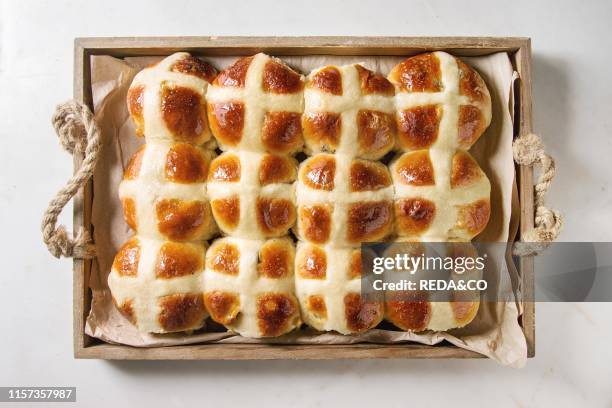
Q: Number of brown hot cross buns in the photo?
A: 12